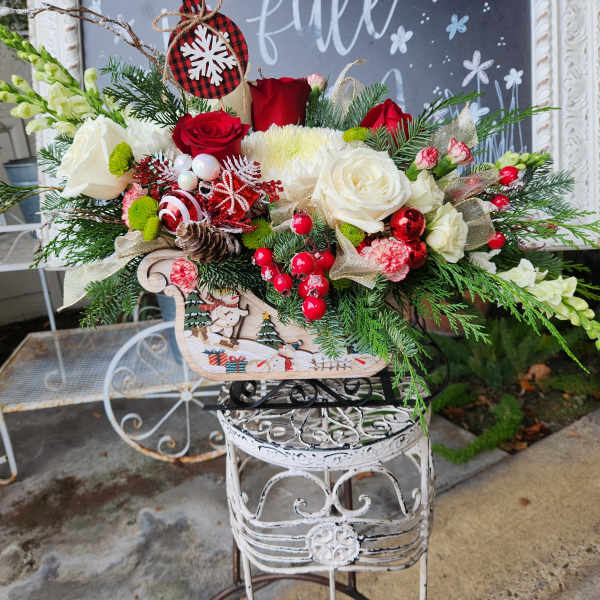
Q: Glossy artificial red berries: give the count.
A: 11